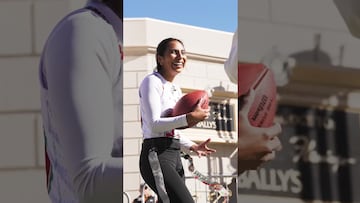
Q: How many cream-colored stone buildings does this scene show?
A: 1